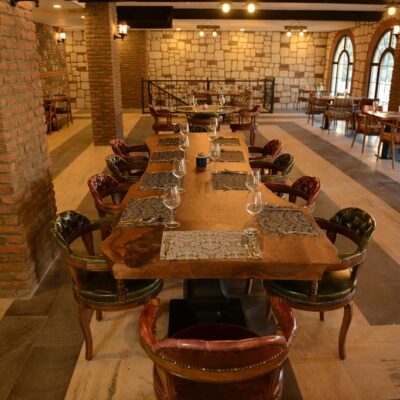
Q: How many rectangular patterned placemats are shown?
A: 9